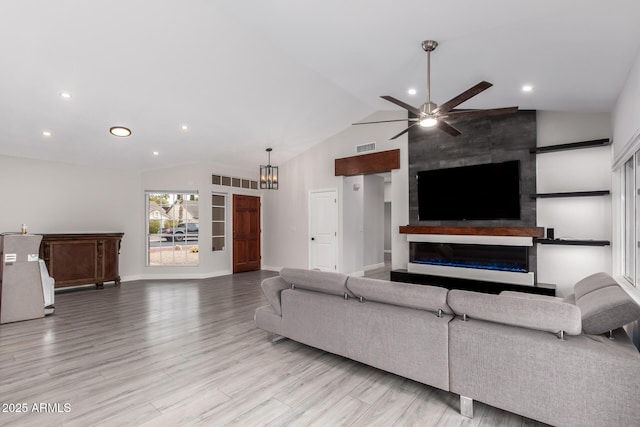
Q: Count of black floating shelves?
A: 3